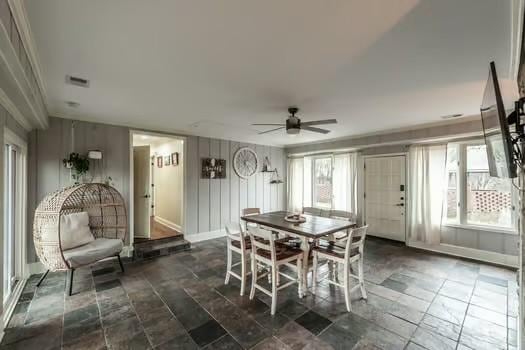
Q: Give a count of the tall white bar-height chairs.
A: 6